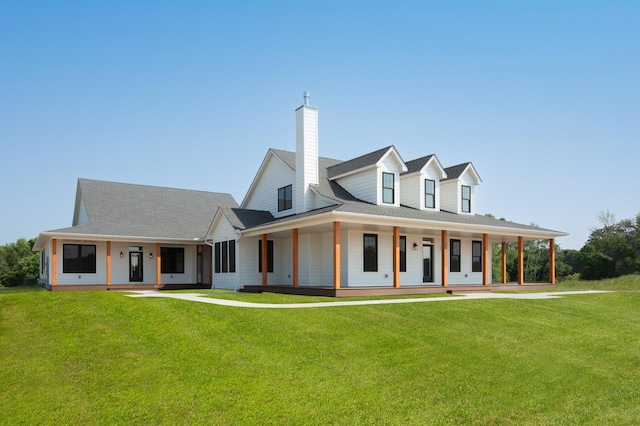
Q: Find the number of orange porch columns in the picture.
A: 12